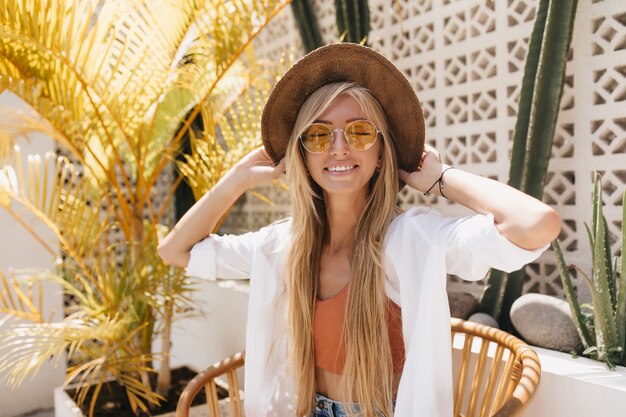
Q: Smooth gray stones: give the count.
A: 3